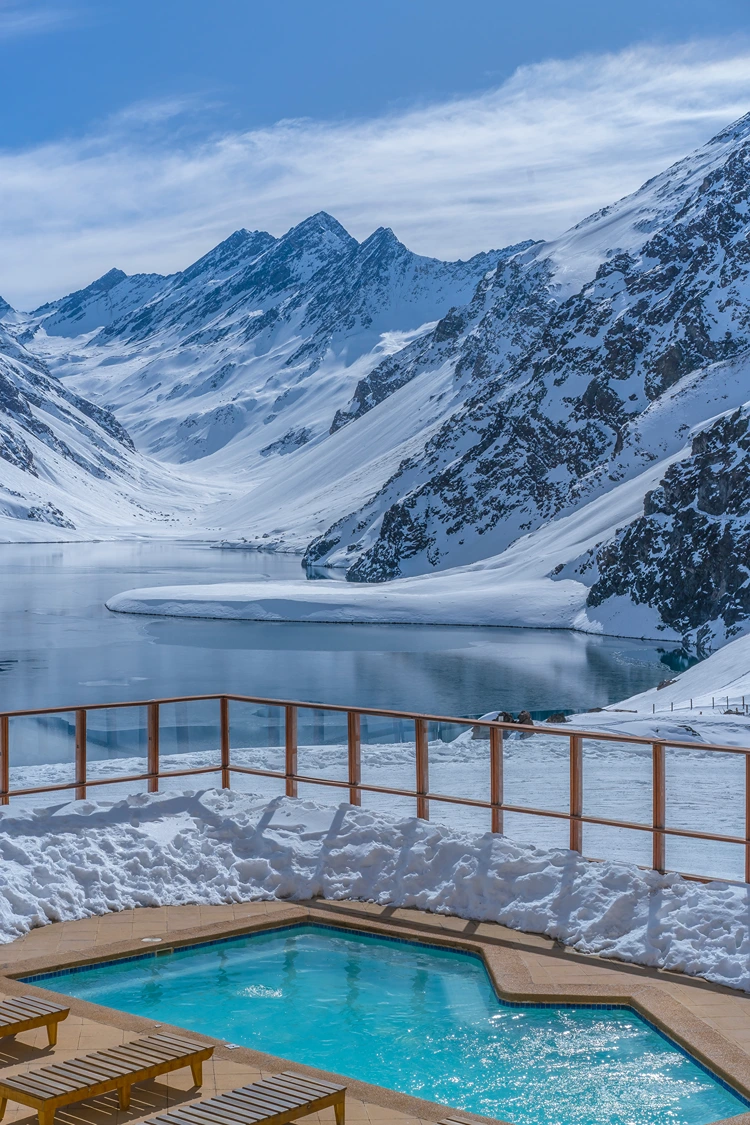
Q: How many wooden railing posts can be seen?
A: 11